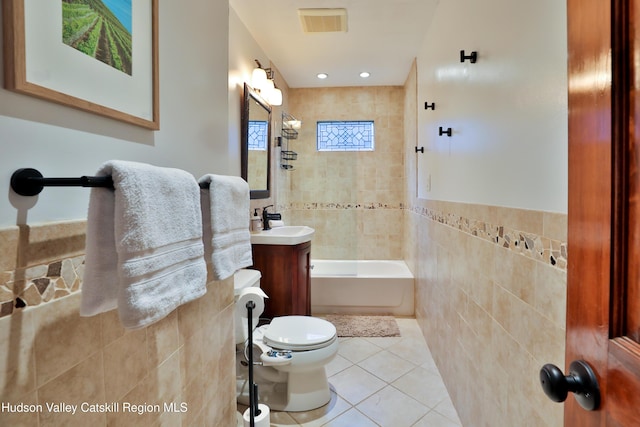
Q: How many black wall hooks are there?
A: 4